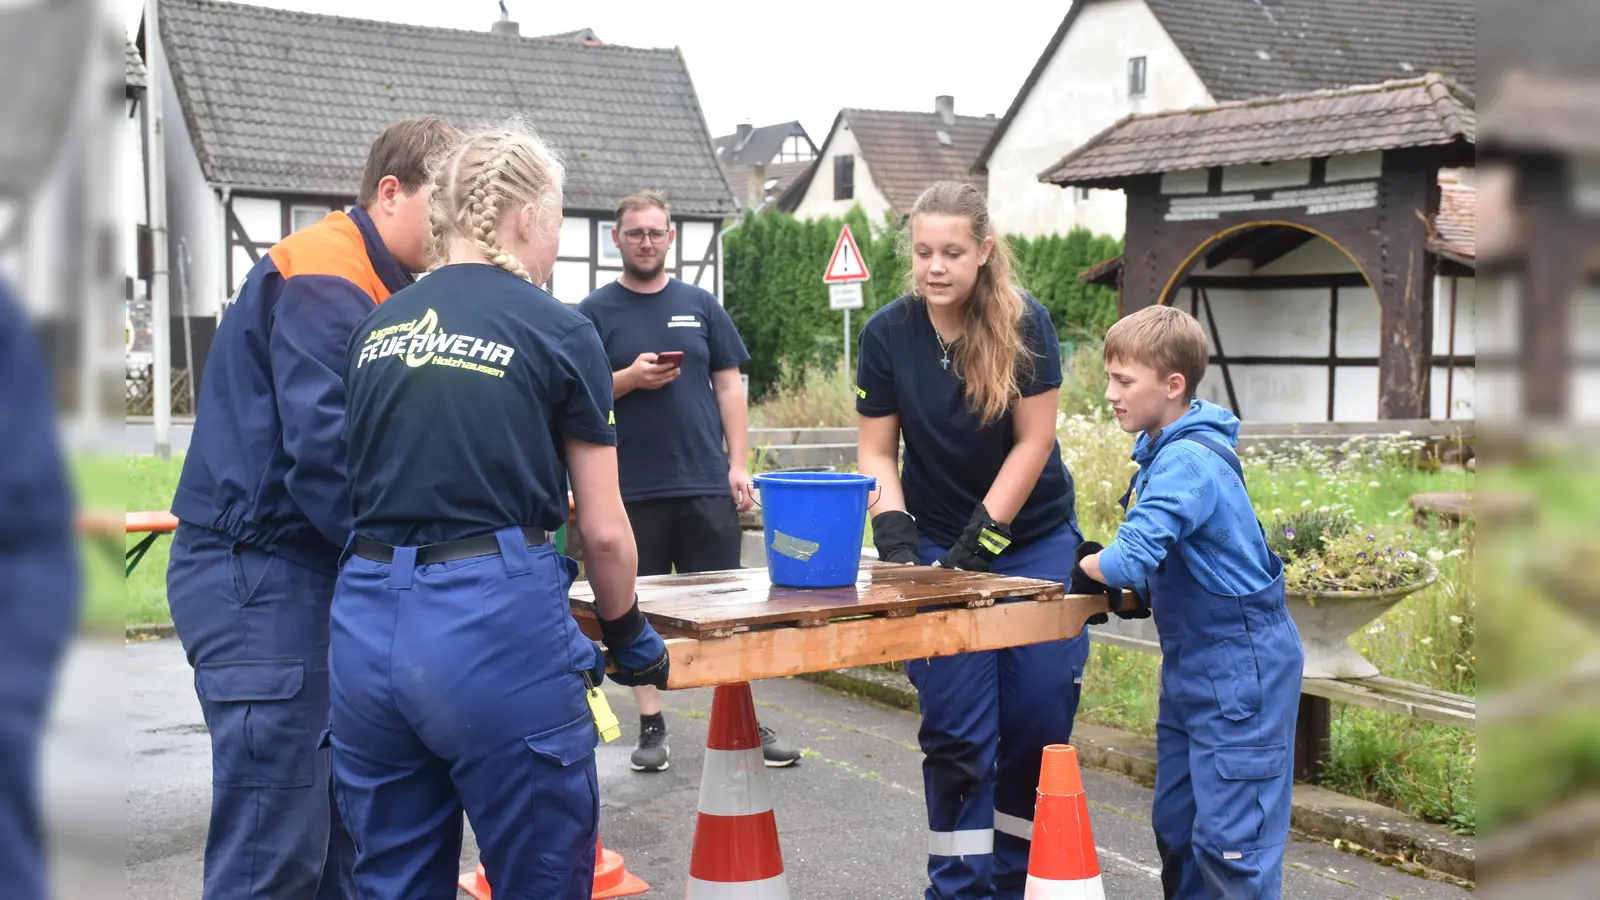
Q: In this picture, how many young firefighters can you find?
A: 4